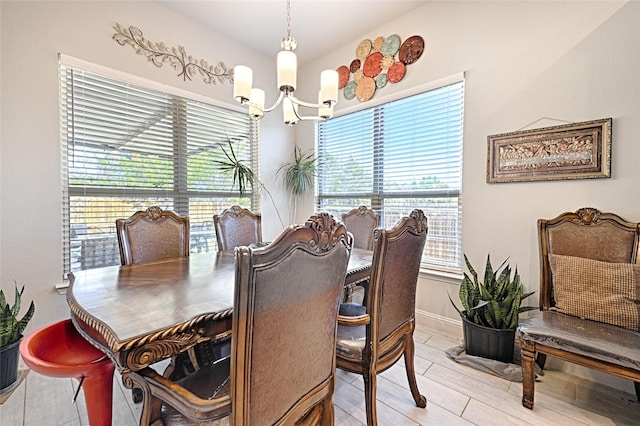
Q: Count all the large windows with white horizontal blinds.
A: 2